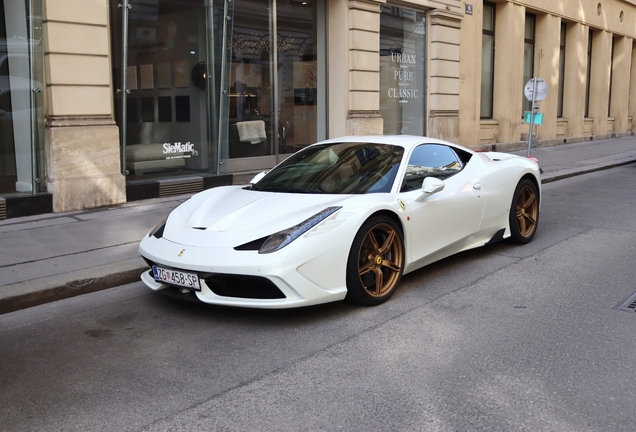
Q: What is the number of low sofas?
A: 1